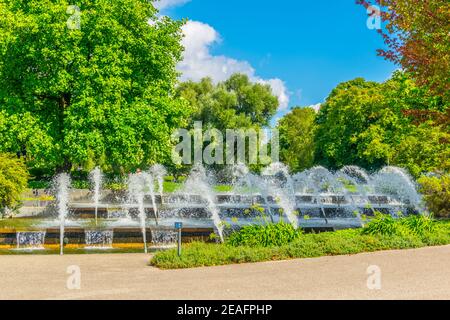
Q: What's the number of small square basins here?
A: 3